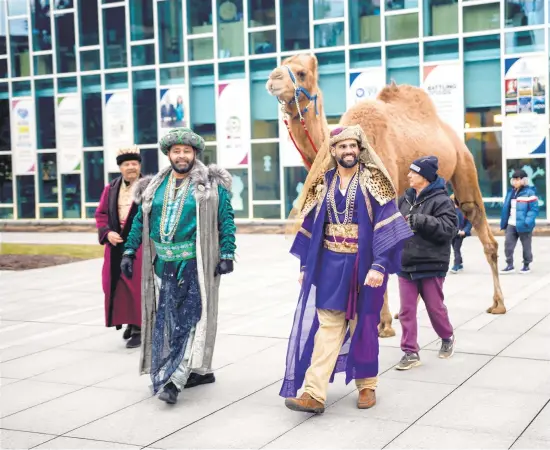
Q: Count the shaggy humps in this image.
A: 1